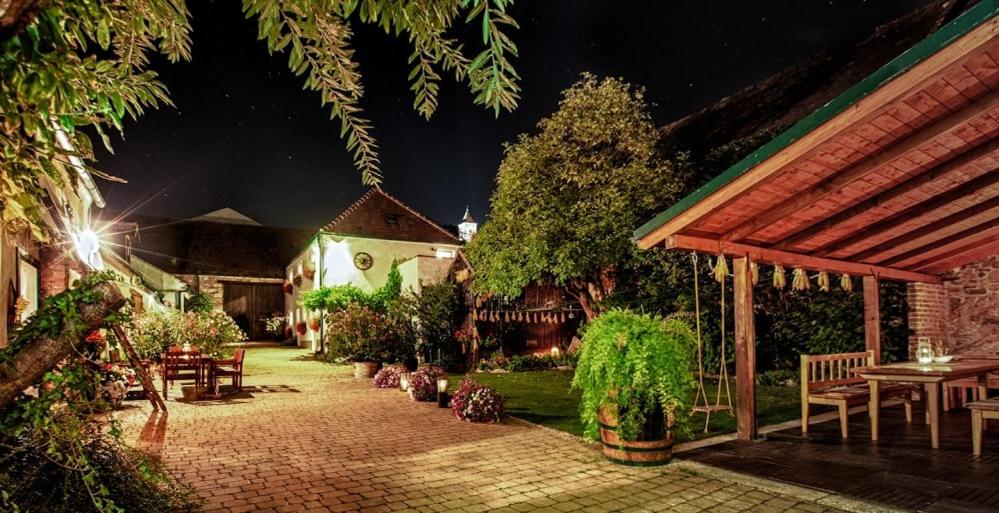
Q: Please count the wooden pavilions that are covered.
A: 1